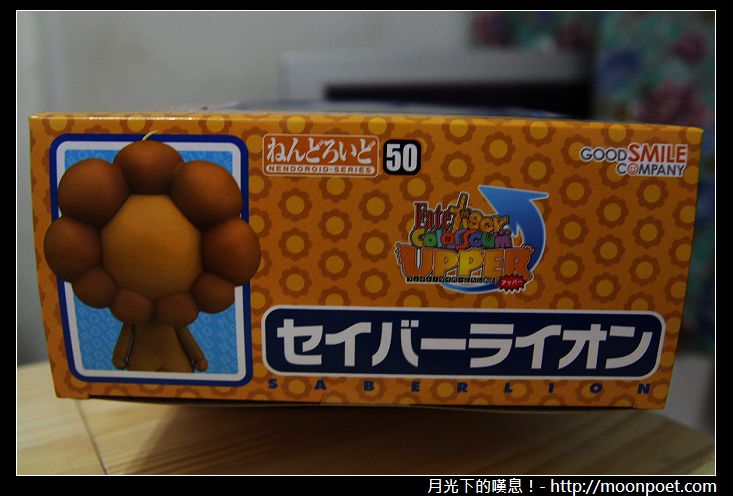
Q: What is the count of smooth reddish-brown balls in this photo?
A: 9